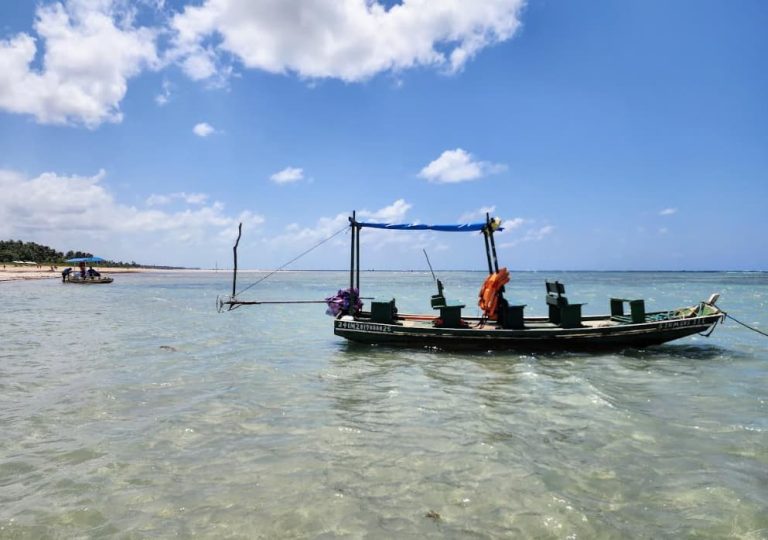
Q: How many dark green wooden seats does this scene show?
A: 5